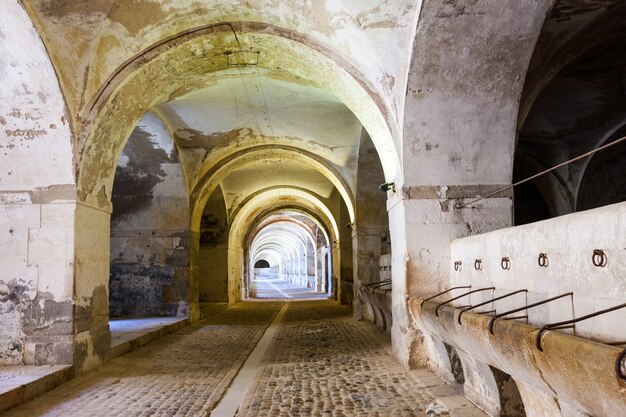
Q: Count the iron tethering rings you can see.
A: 5